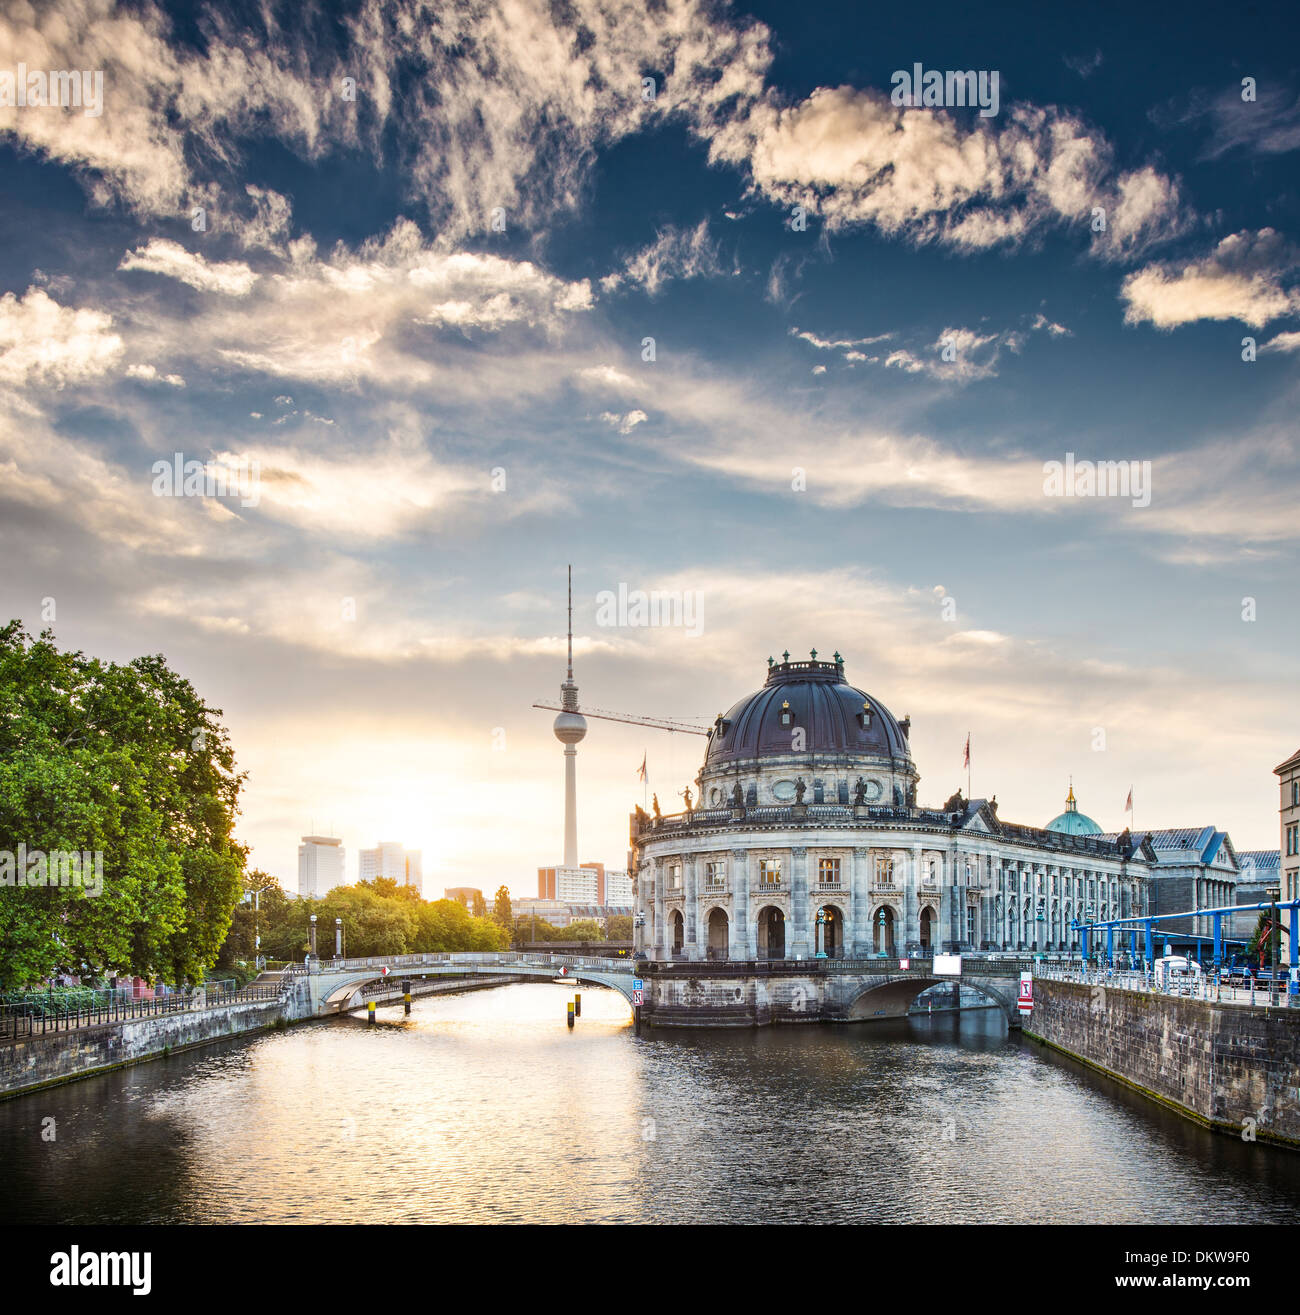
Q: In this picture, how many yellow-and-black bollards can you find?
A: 4